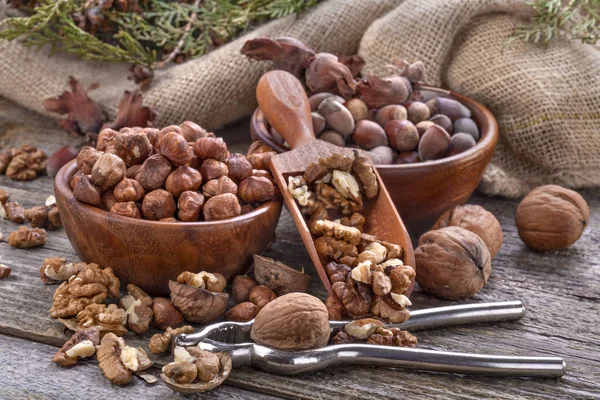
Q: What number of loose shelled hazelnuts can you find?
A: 4